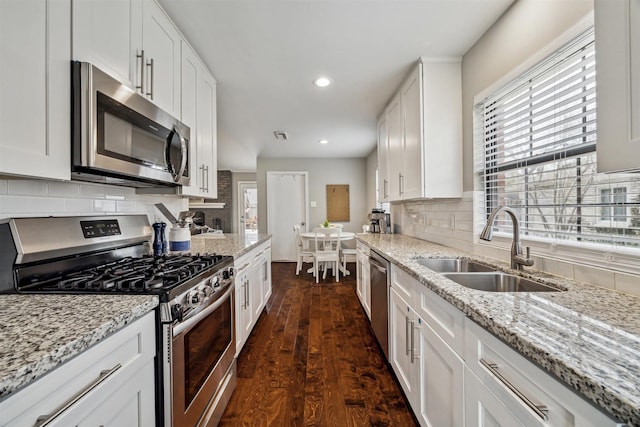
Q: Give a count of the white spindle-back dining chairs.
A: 4